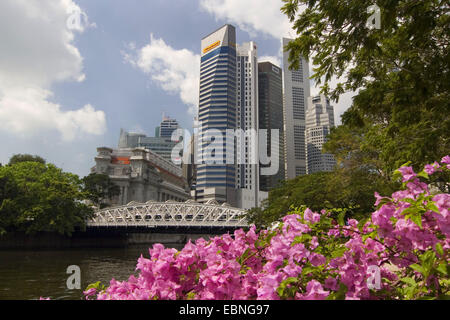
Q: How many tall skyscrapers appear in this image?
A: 5